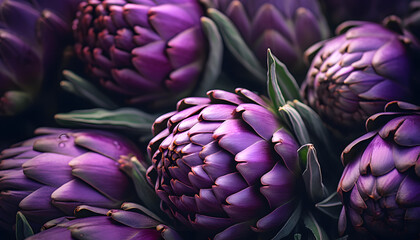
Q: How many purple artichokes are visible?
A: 8